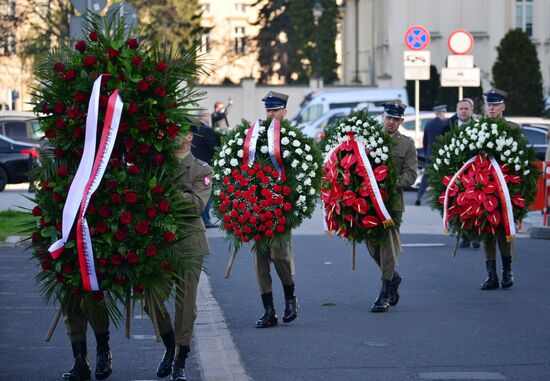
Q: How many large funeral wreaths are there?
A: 4